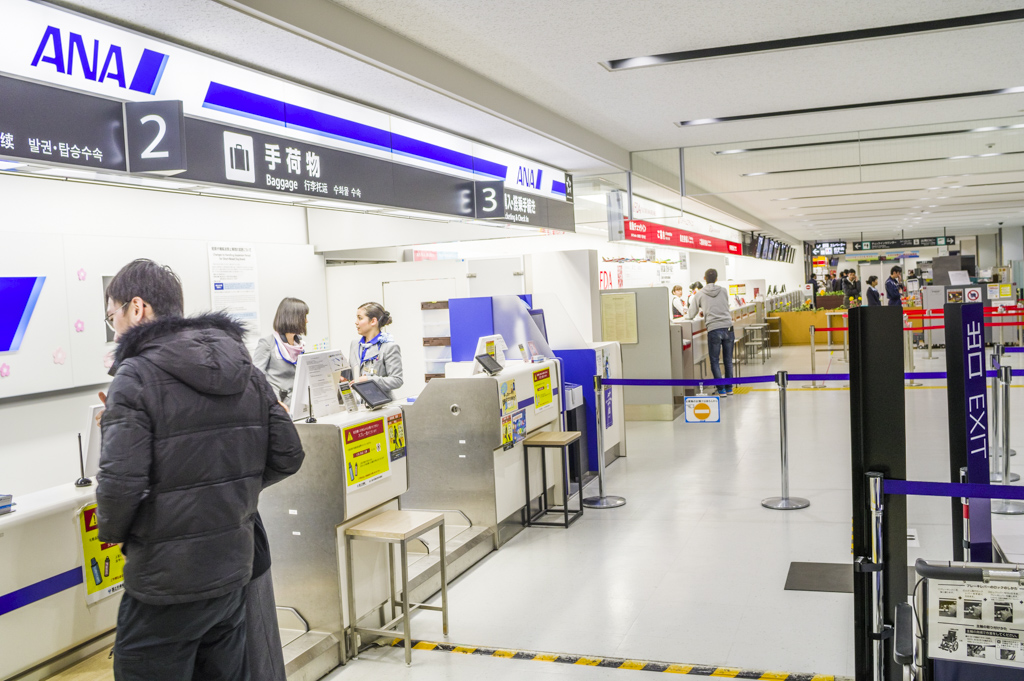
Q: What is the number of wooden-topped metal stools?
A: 2